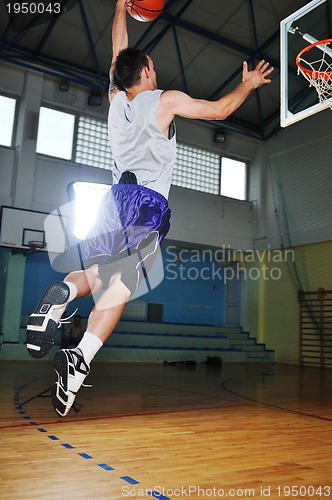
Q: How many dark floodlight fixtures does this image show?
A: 3